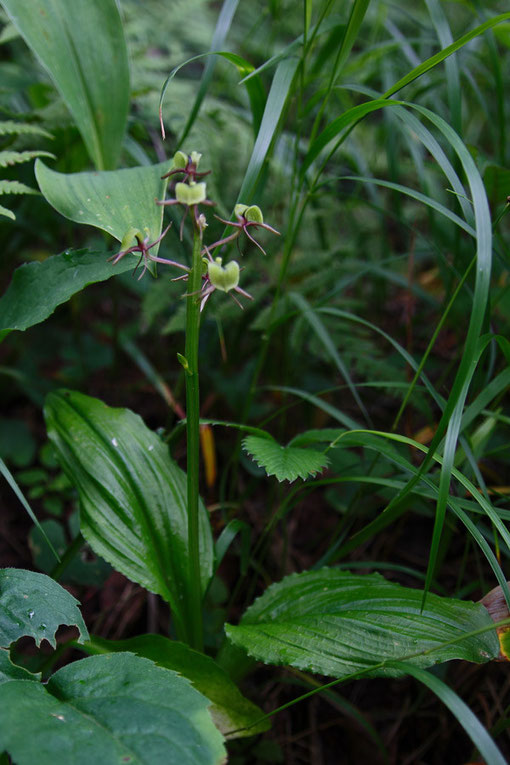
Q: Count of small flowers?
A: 5